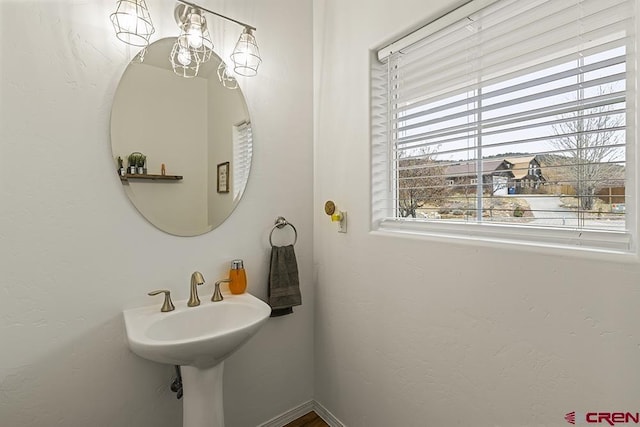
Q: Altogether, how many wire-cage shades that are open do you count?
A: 3